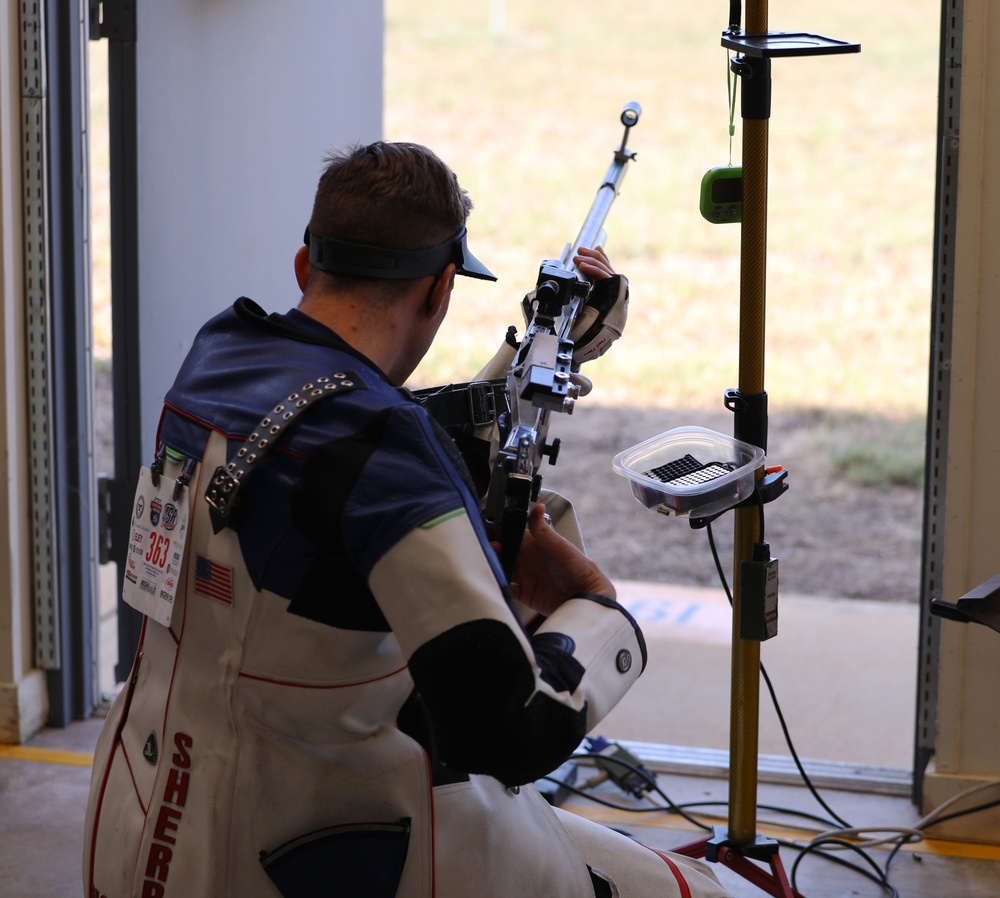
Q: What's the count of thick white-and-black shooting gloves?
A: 1